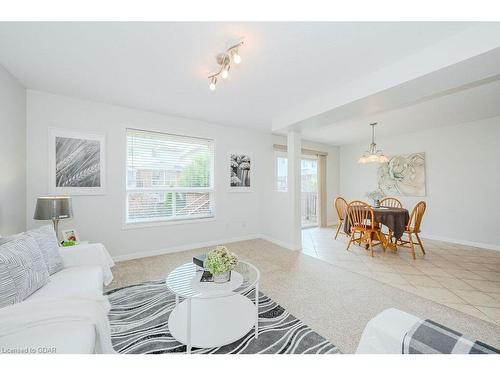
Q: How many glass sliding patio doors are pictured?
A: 1